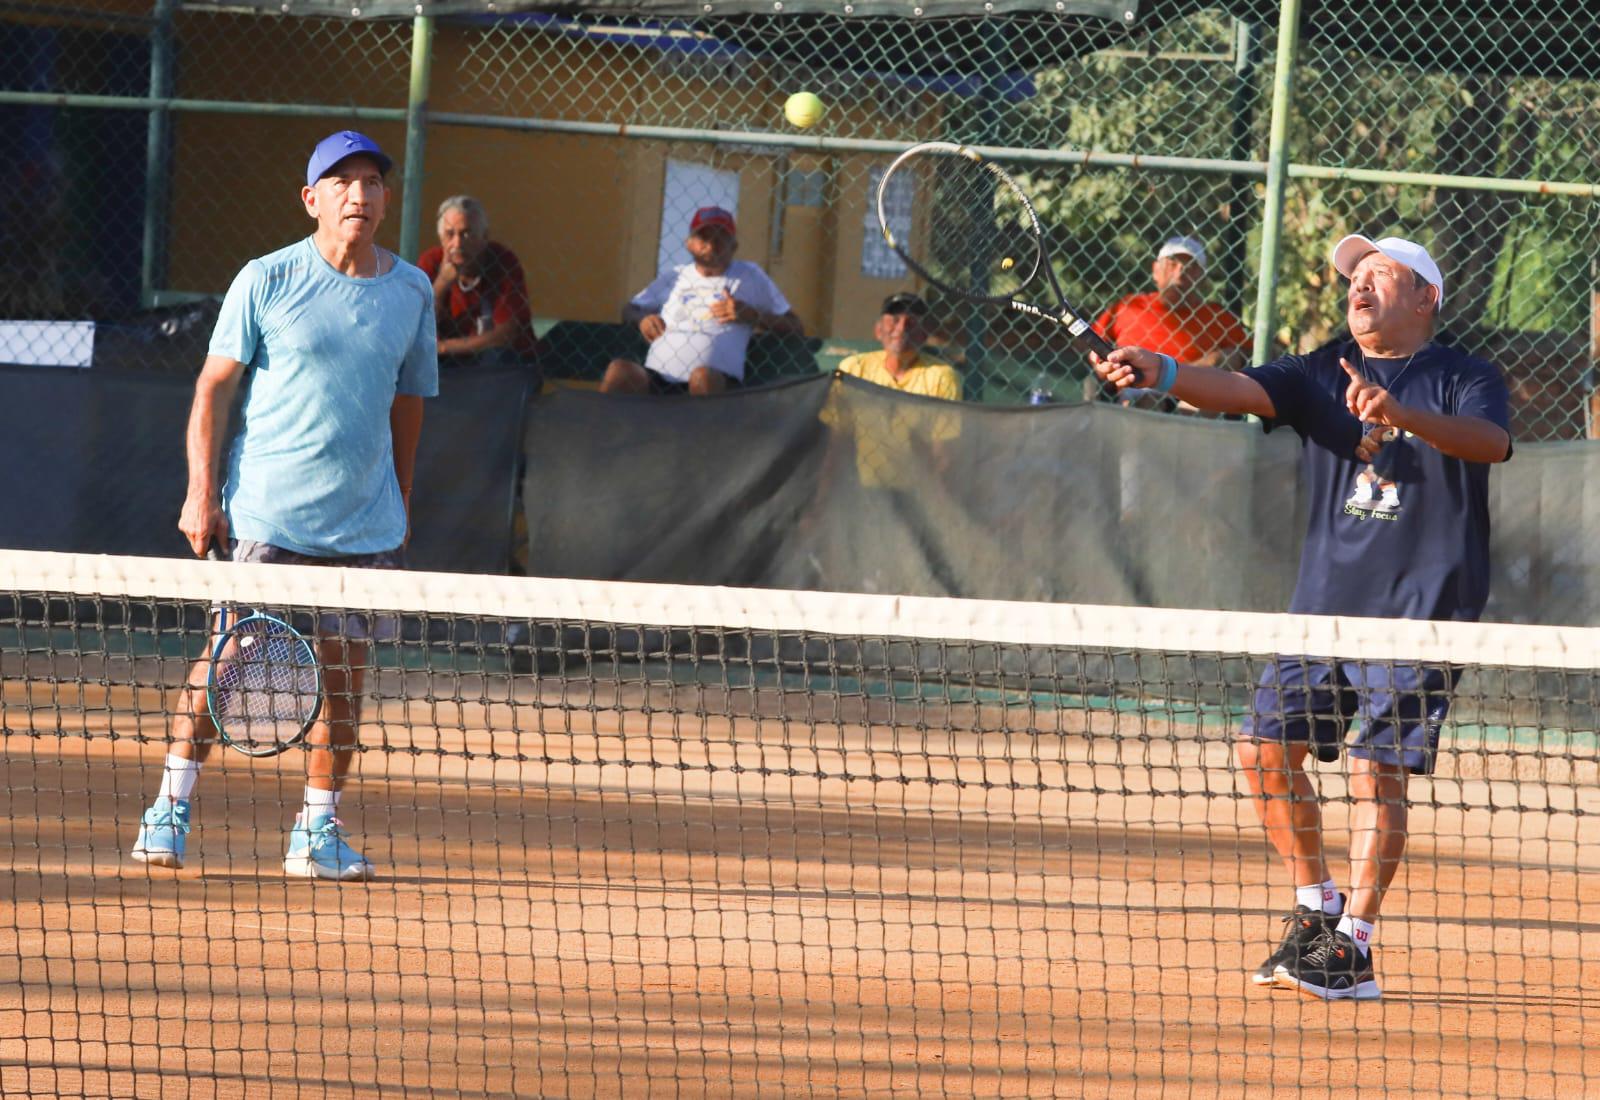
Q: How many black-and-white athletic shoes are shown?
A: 2